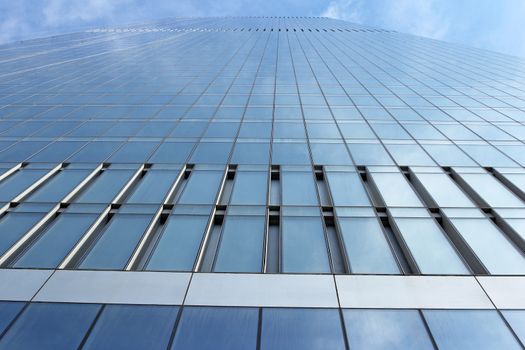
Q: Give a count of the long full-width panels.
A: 3